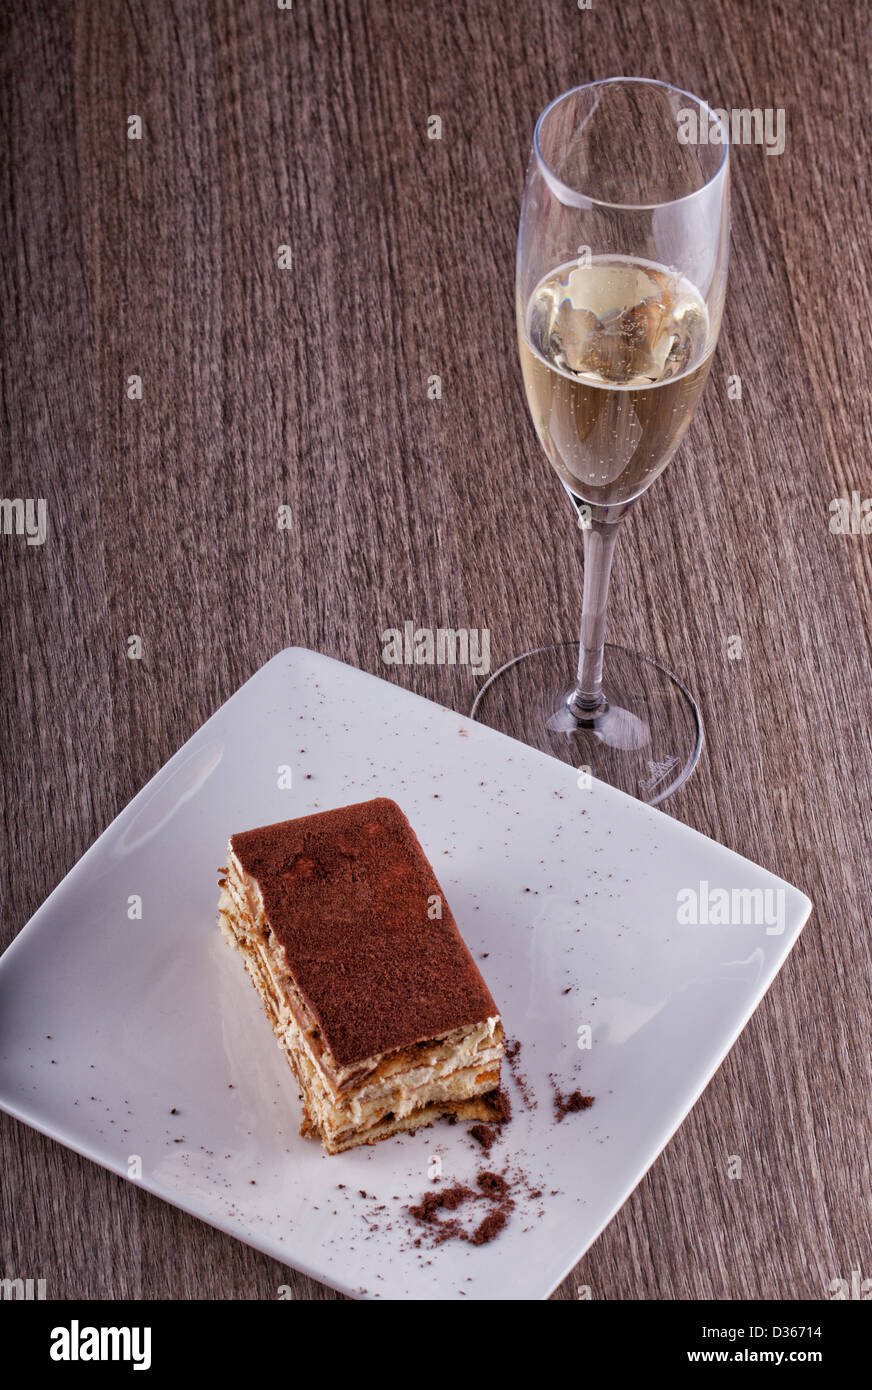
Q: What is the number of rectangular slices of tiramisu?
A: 1